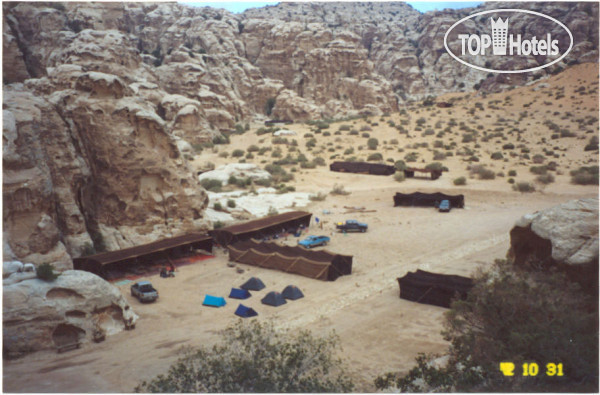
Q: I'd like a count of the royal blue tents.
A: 2